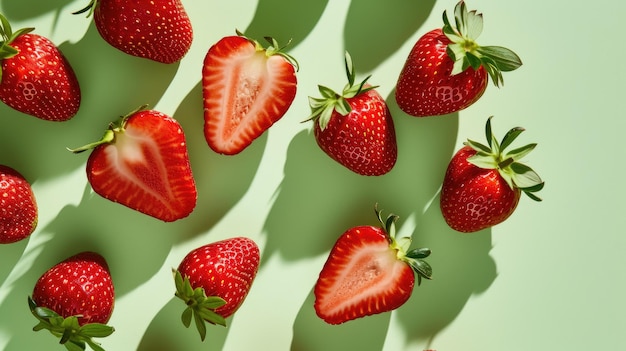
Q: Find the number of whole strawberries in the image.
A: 8